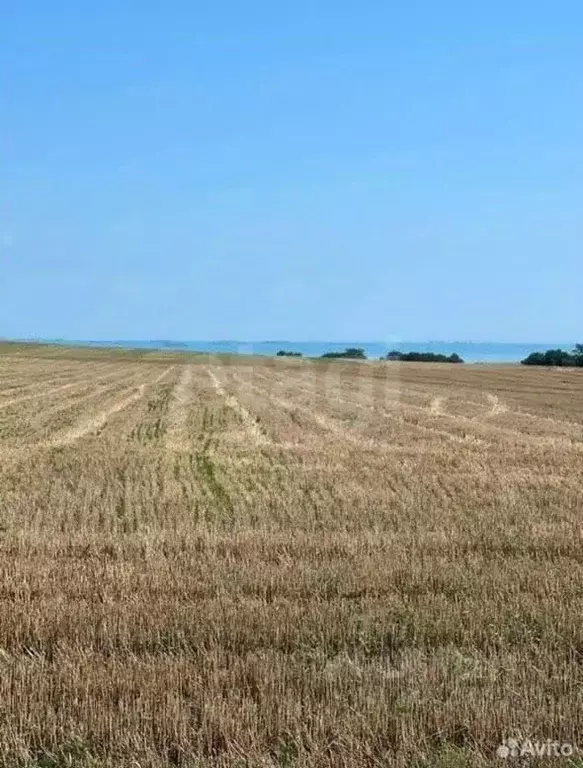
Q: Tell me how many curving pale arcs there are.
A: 2